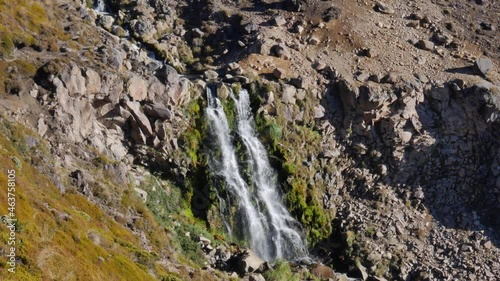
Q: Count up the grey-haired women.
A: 0